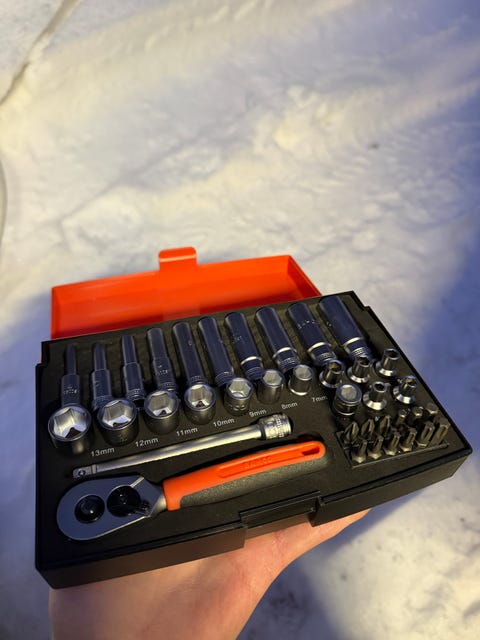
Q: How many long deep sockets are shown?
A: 10